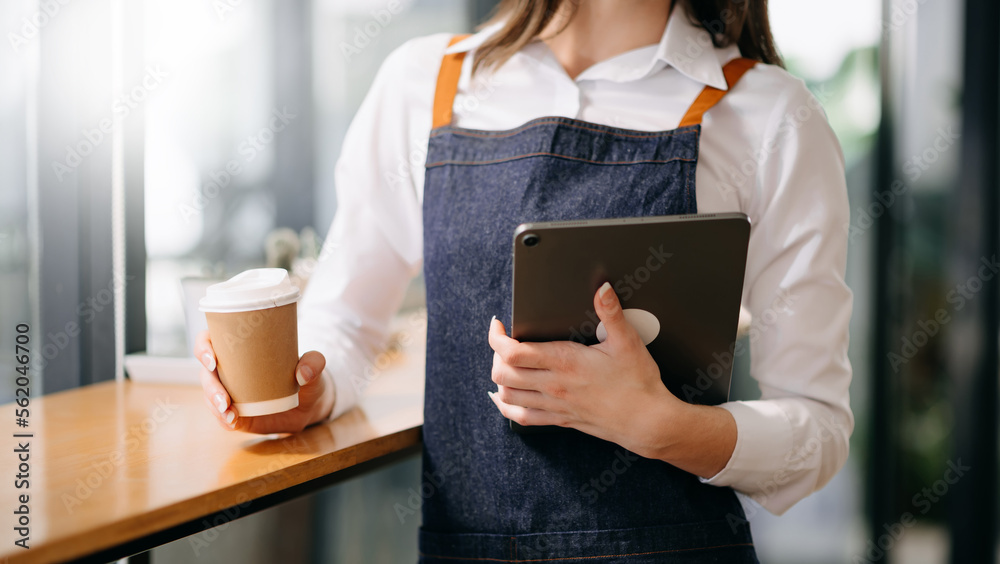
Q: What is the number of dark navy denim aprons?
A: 1